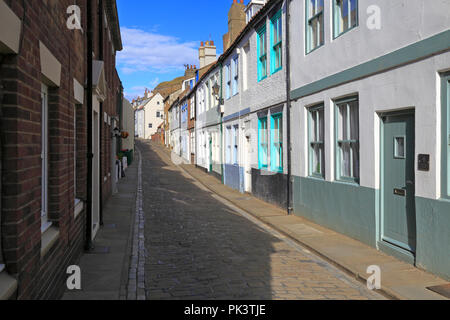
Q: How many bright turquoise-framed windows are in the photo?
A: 4